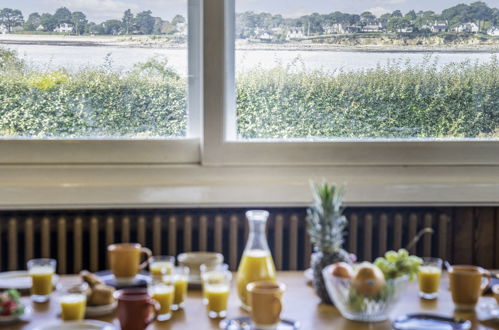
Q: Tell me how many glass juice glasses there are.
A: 8